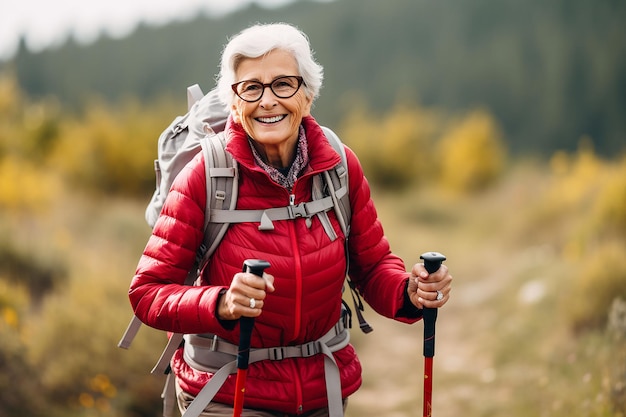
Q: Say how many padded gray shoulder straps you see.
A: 2